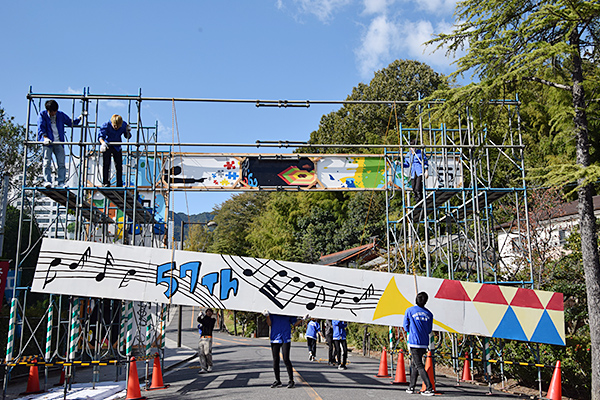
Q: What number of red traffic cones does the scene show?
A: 9